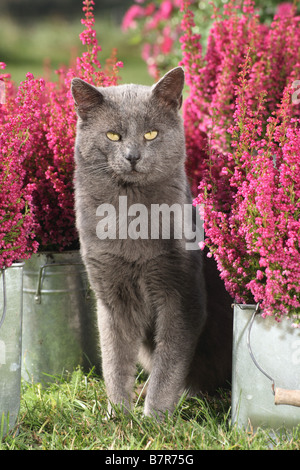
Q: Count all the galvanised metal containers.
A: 3